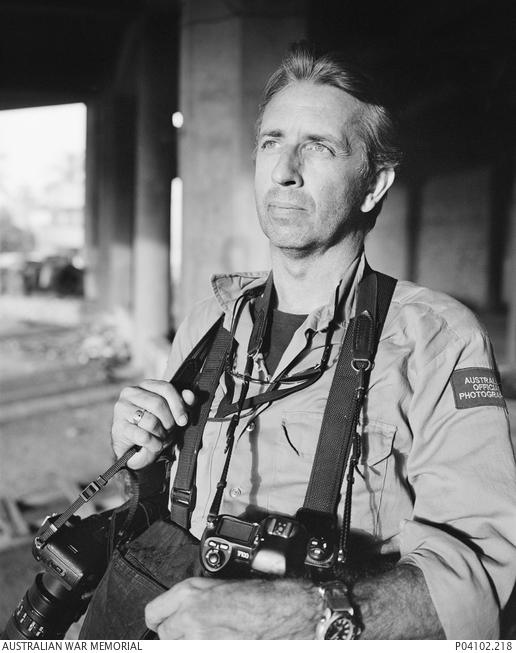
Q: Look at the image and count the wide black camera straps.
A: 2